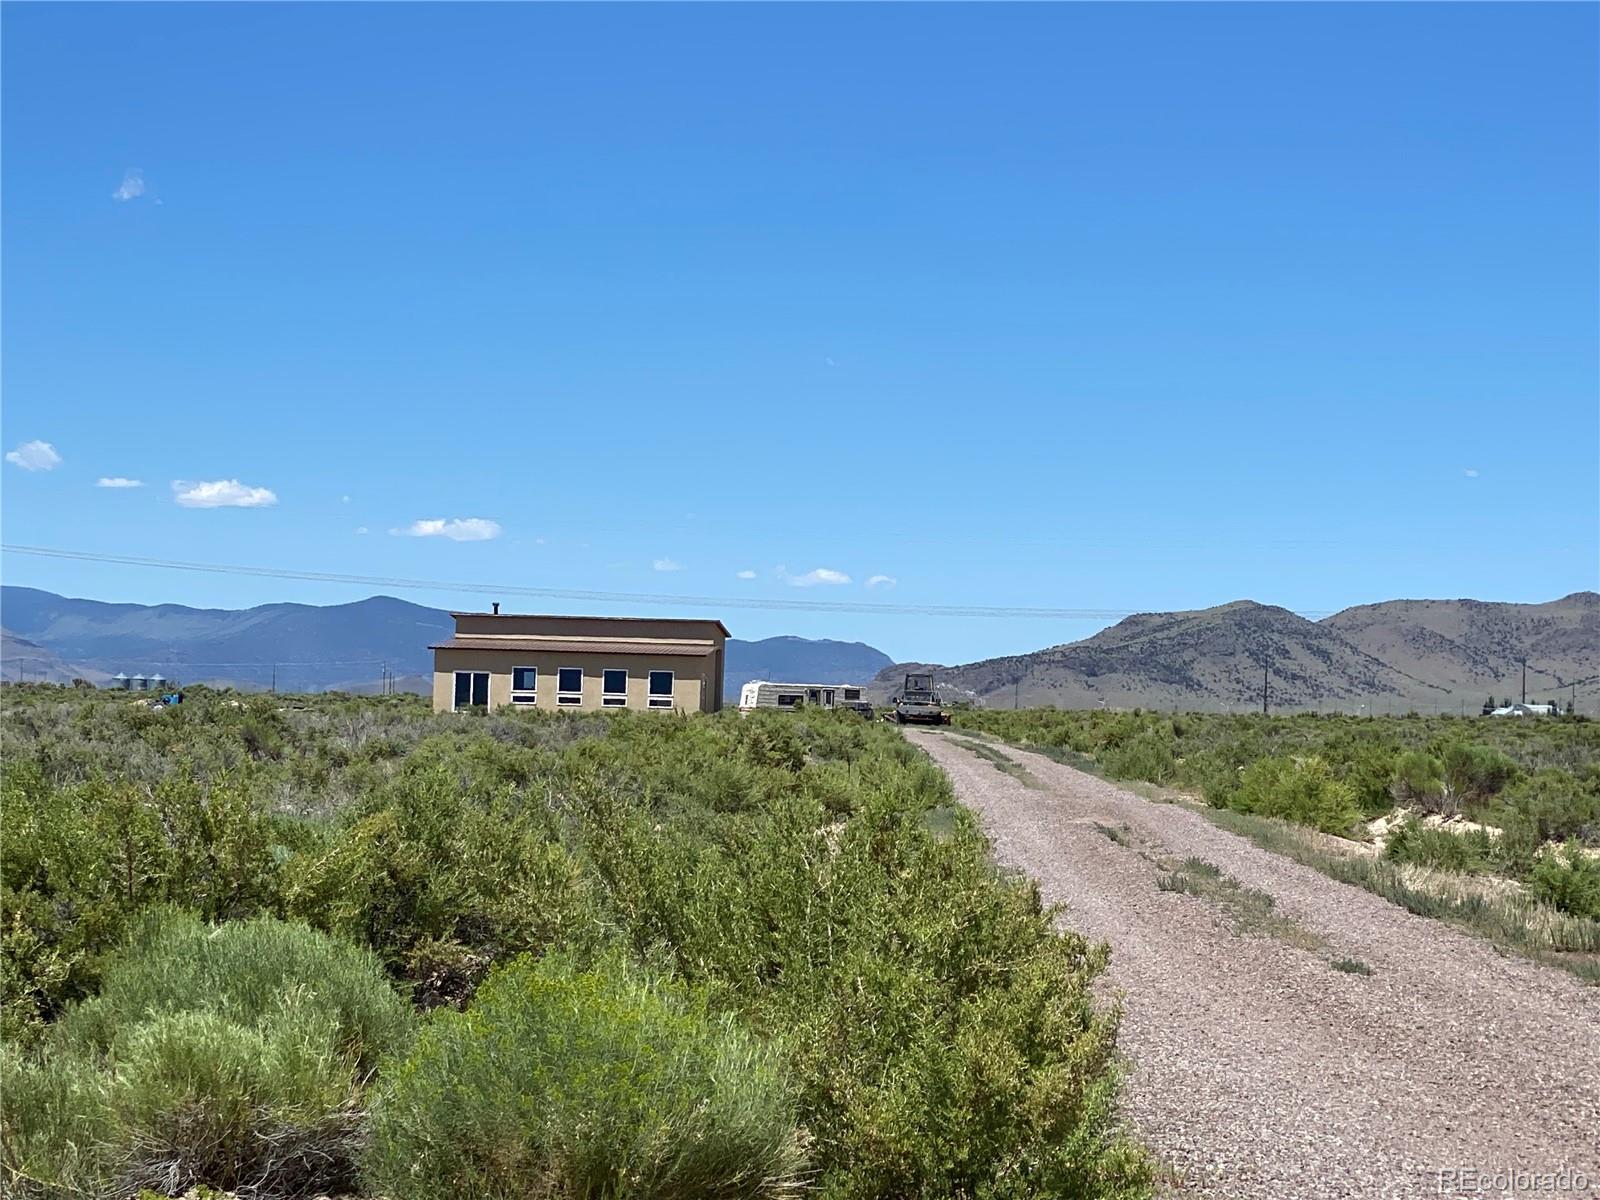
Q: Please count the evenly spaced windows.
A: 4